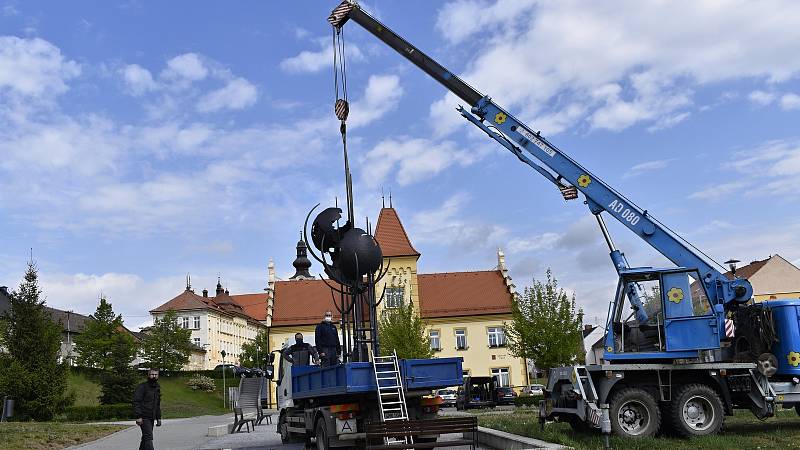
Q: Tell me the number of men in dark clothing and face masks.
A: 3